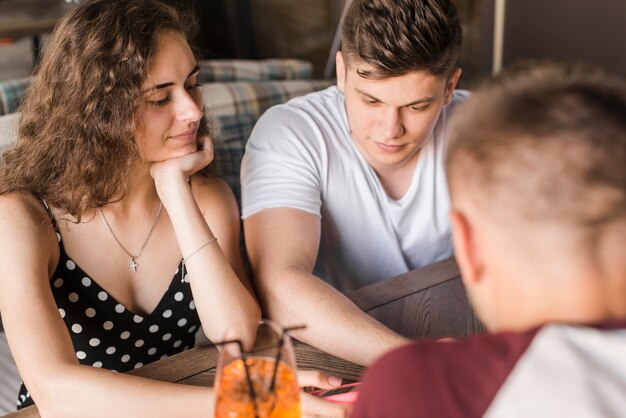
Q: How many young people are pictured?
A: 3